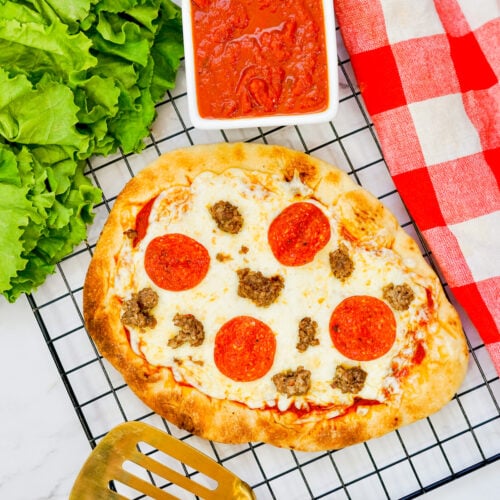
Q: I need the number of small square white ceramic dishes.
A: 1